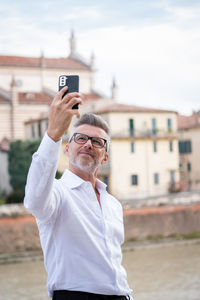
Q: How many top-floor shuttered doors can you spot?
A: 3